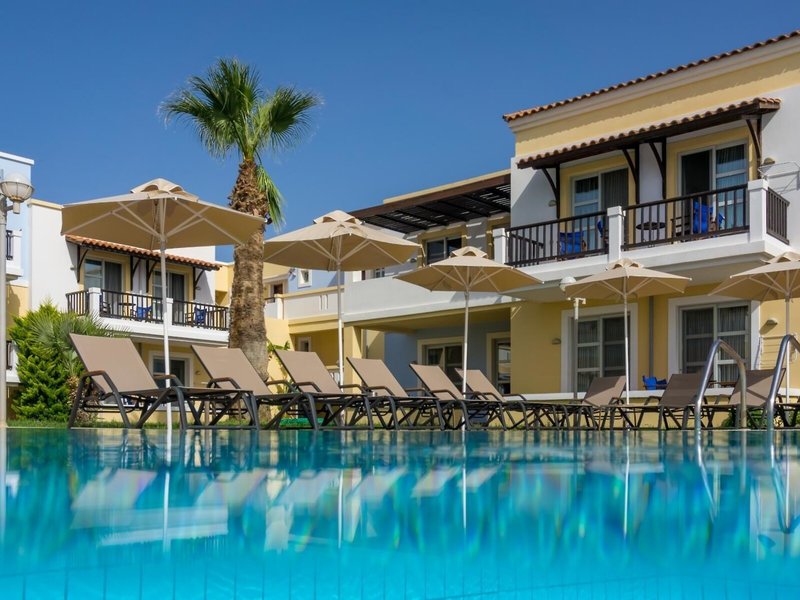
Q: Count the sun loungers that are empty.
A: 9